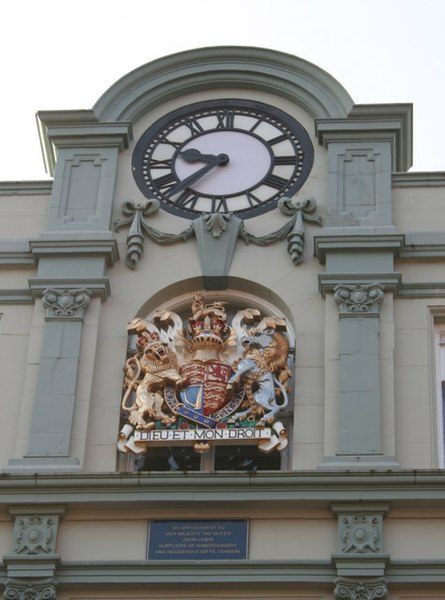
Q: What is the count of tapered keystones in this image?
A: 1